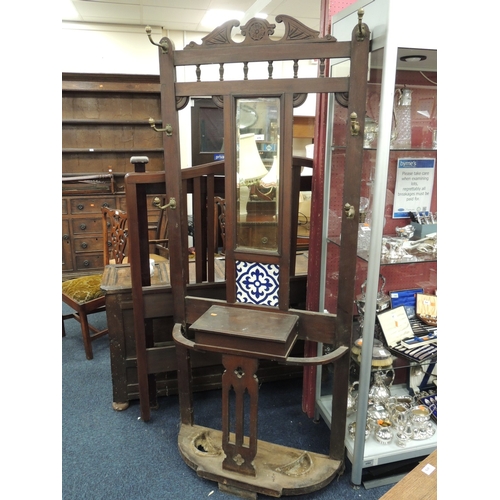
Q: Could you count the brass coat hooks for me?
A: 6